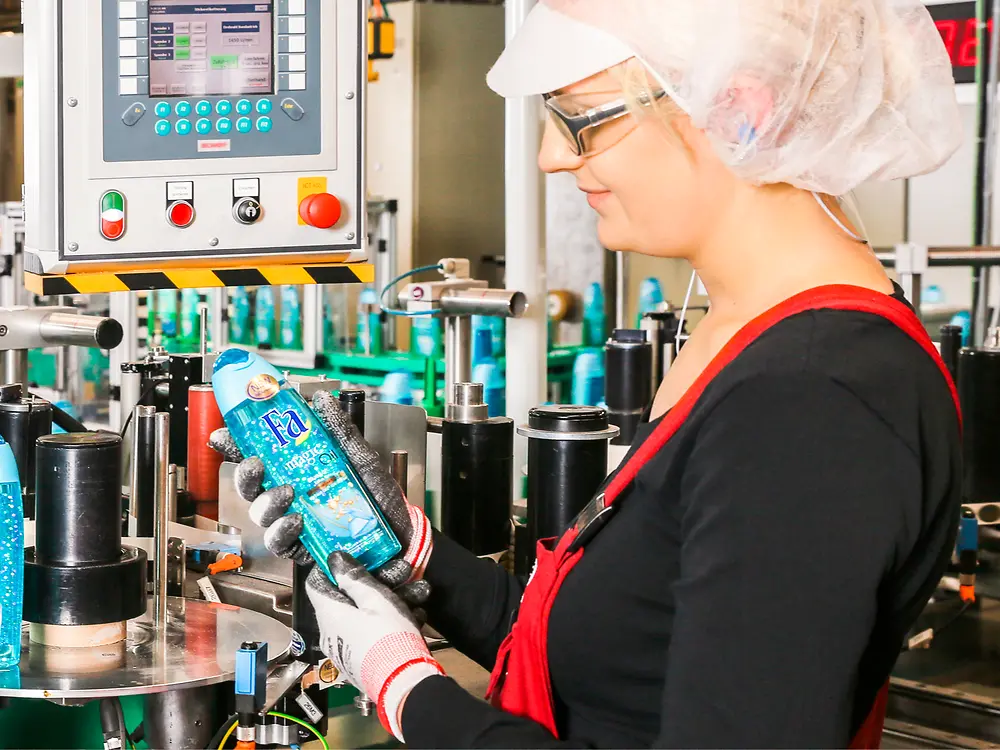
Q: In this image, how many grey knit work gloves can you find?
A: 2